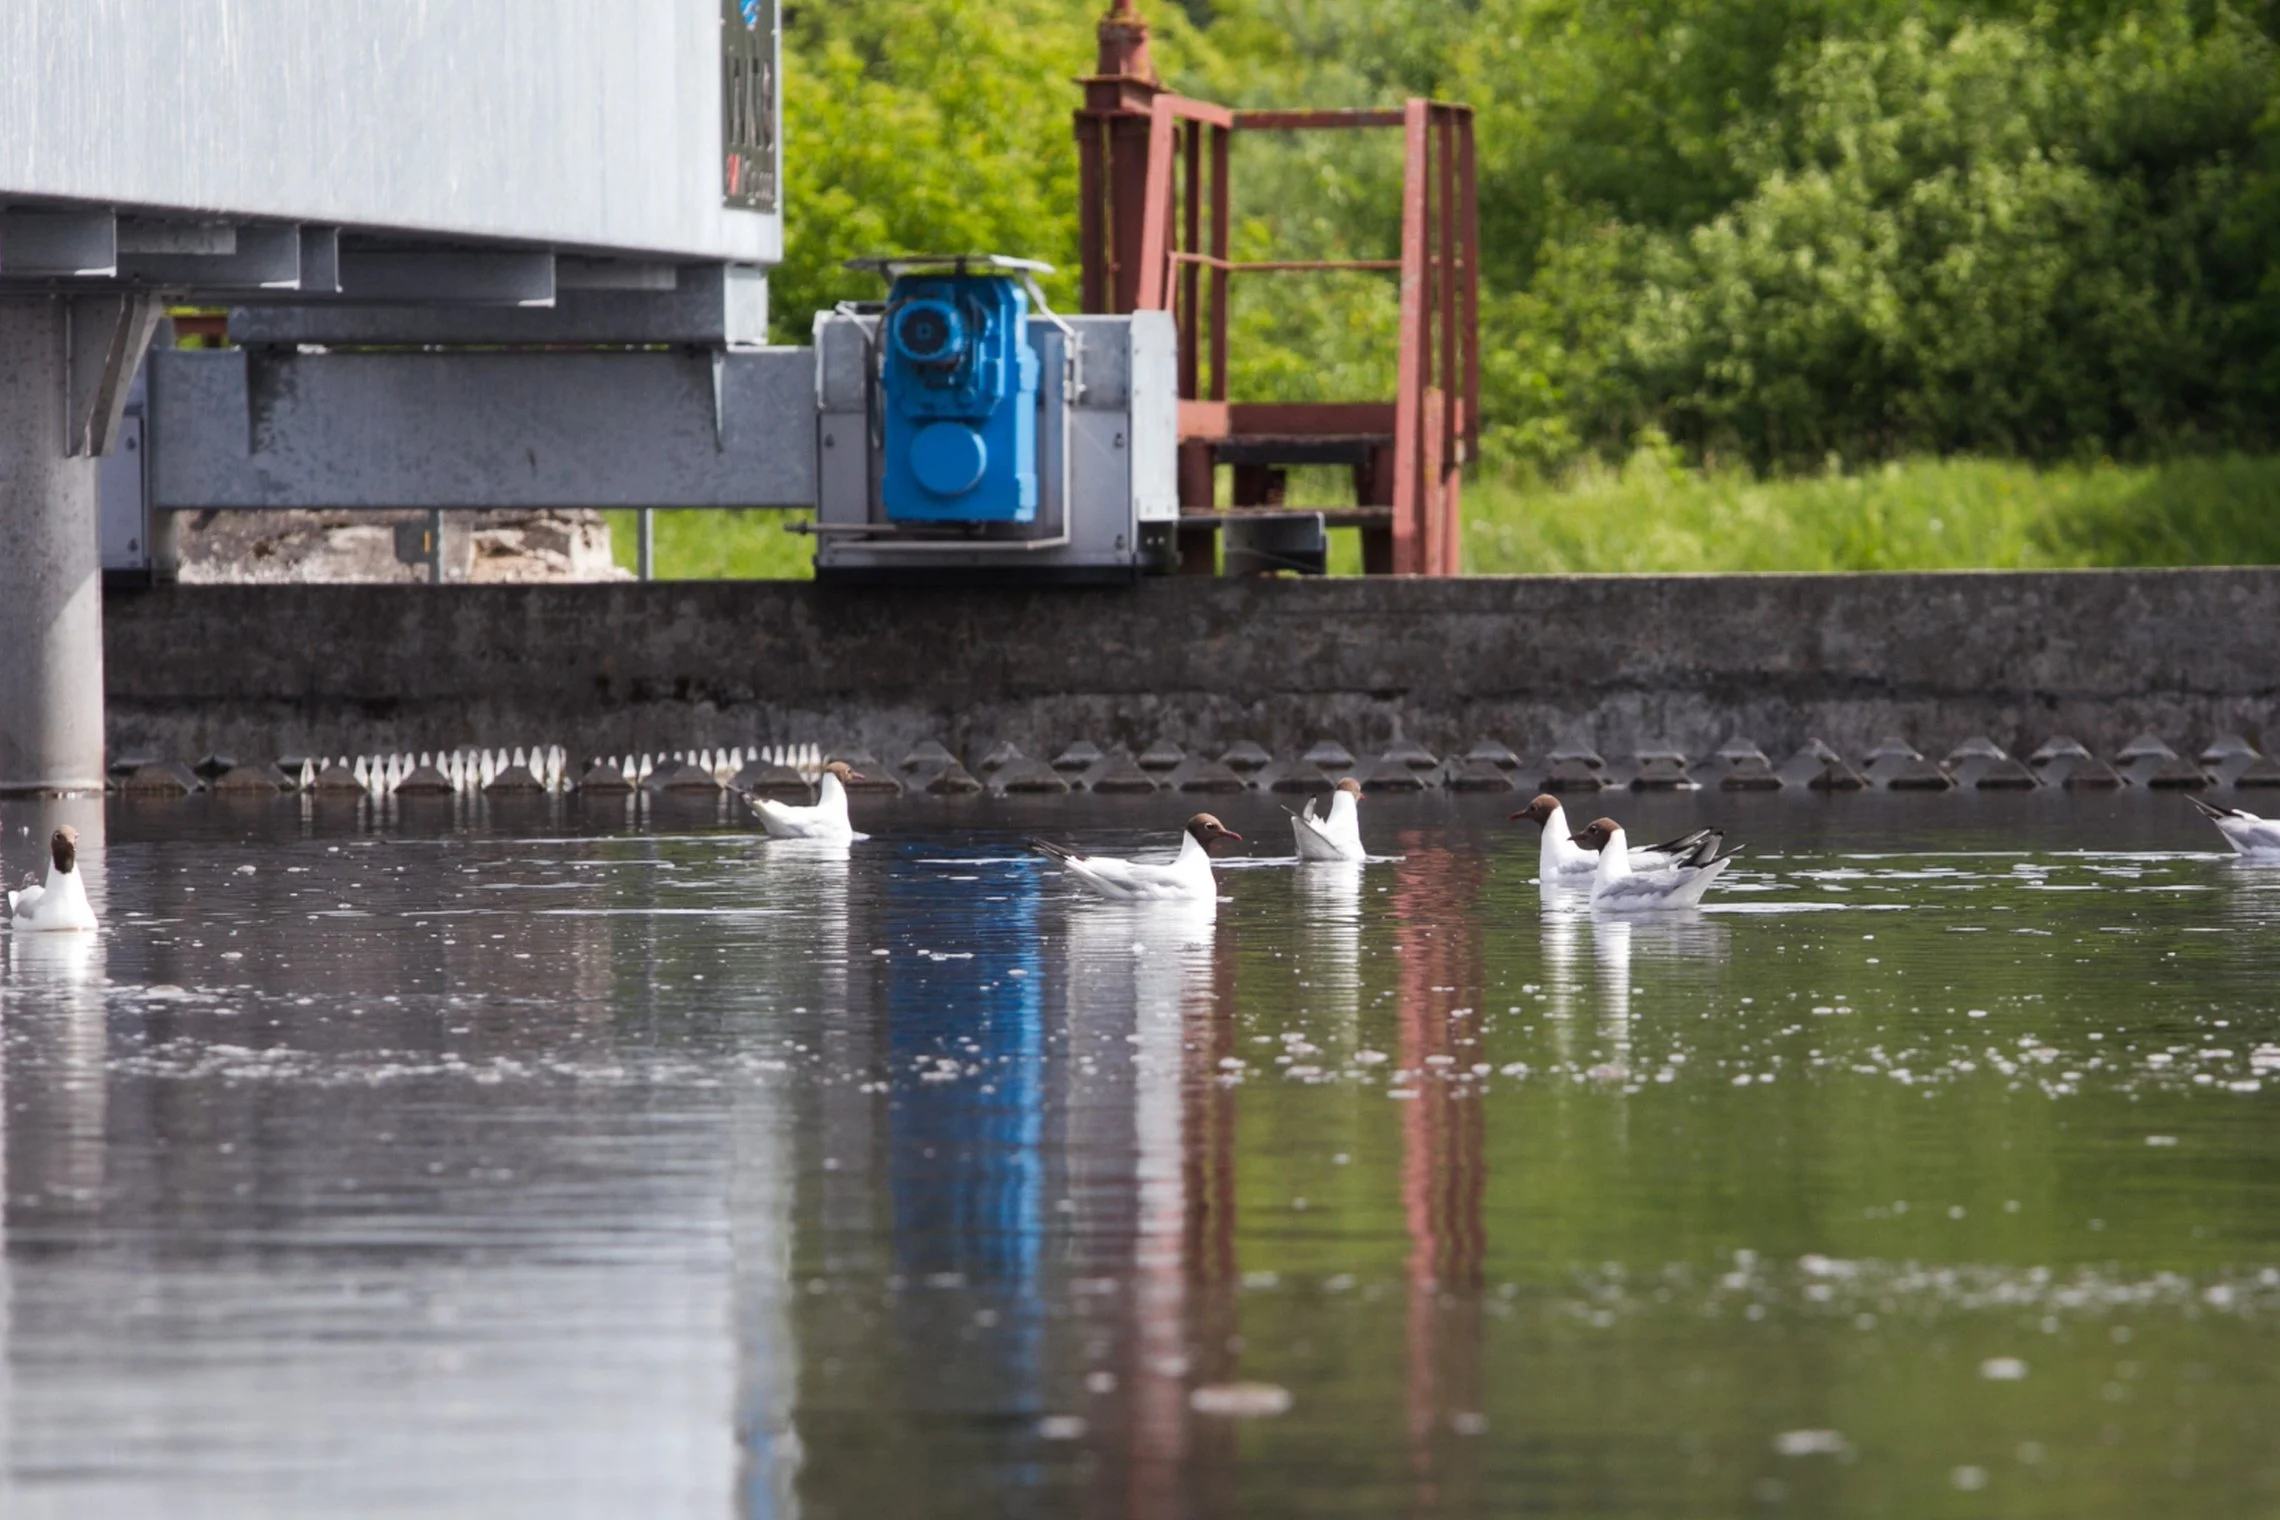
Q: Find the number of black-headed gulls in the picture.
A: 7